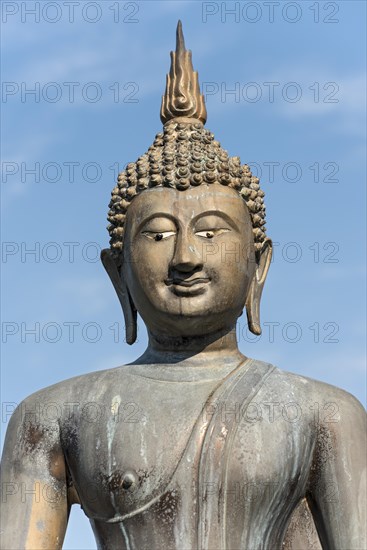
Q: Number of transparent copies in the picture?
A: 14